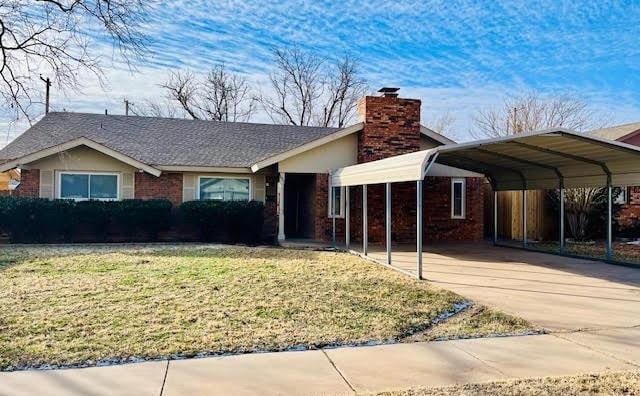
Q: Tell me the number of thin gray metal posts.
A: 9